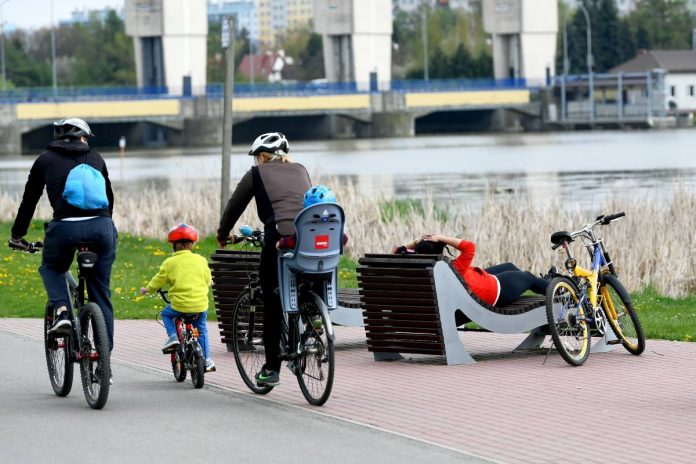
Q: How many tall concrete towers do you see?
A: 3